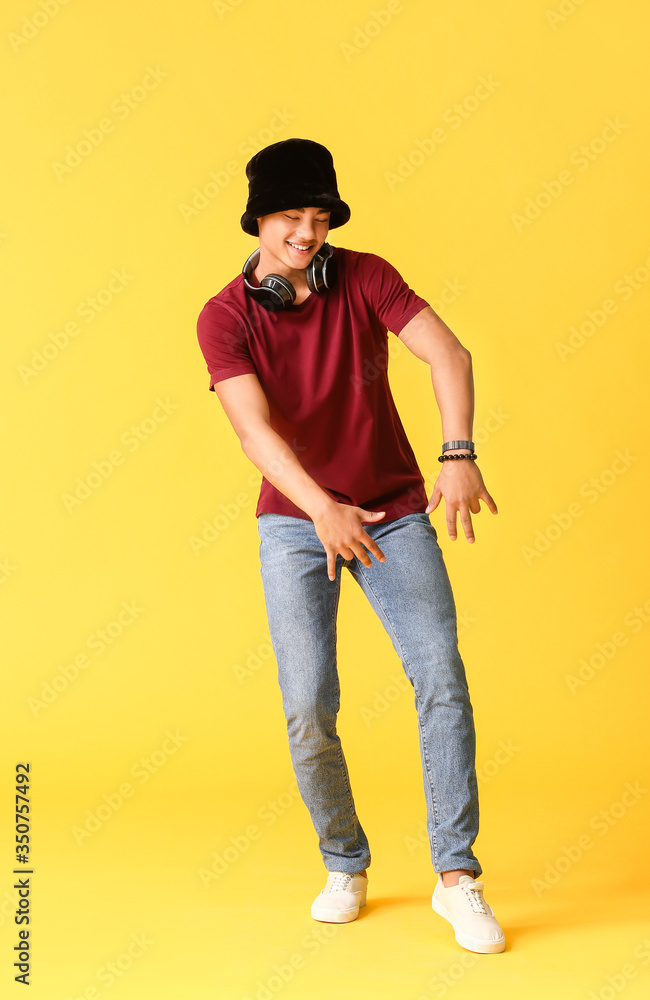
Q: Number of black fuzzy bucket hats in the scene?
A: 1